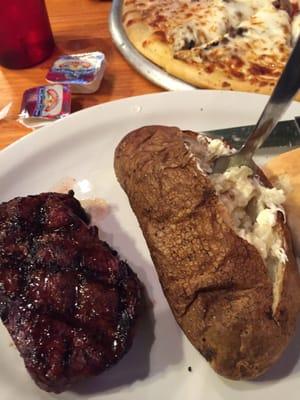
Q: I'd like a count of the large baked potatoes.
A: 1